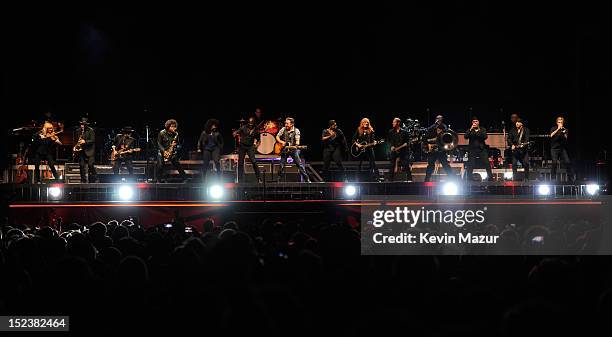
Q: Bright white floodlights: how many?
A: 7